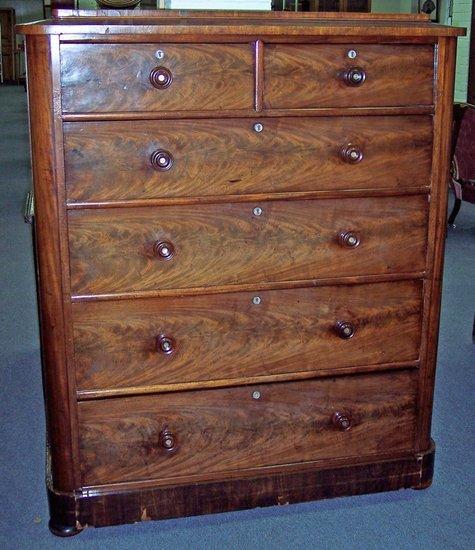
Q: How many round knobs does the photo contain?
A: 10